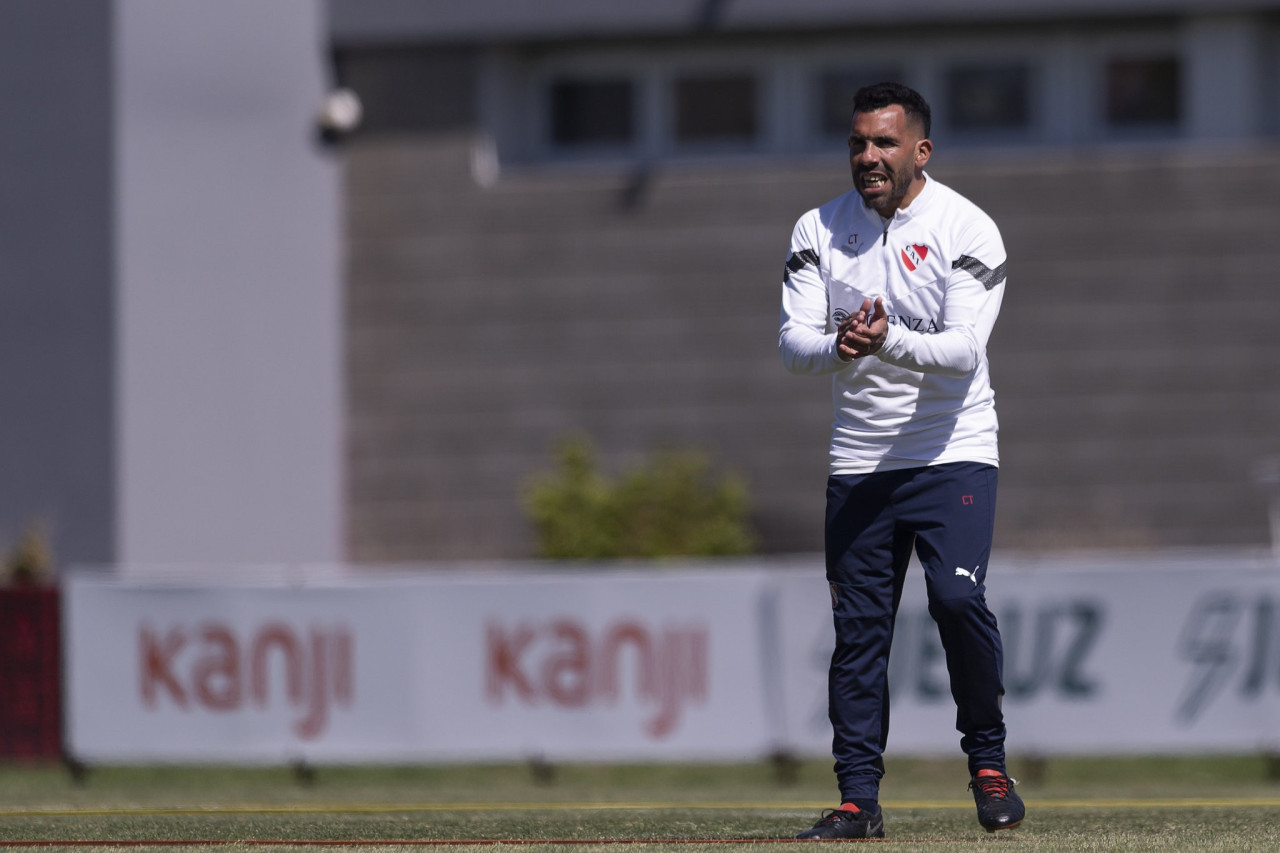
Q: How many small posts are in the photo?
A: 6